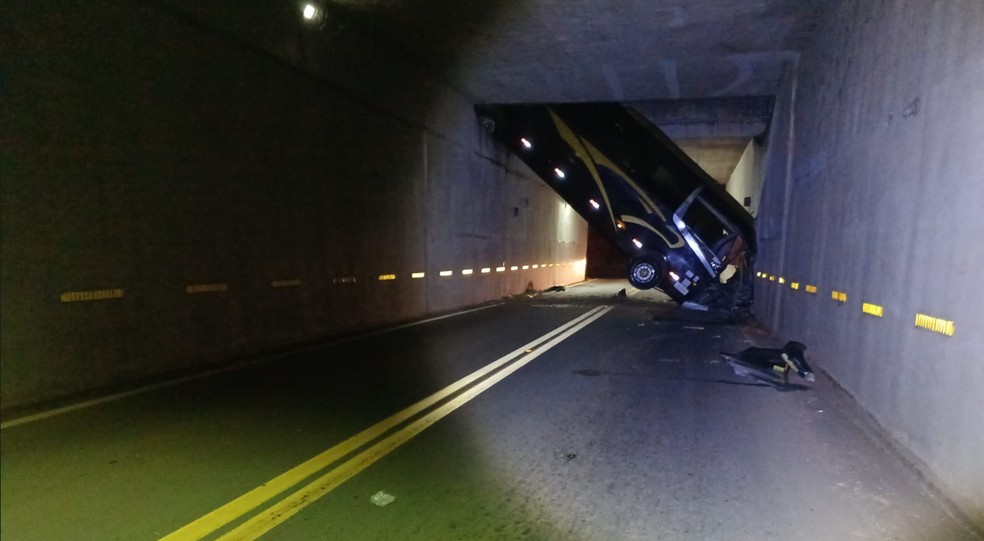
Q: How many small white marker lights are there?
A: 5